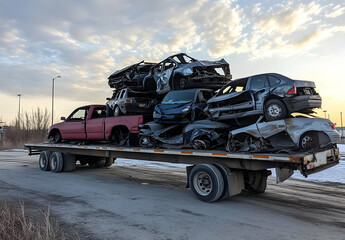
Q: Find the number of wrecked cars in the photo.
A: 8